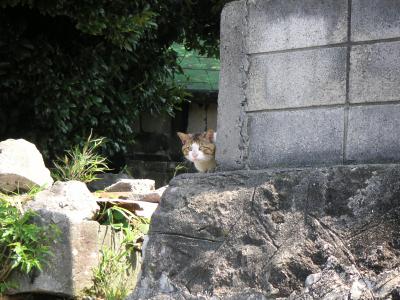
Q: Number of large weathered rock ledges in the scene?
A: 1